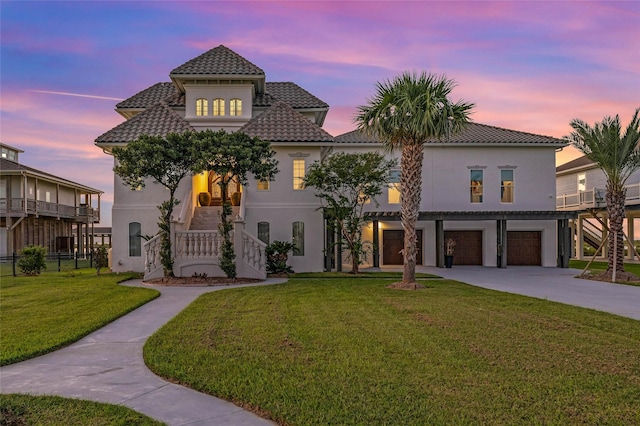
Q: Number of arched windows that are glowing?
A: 3